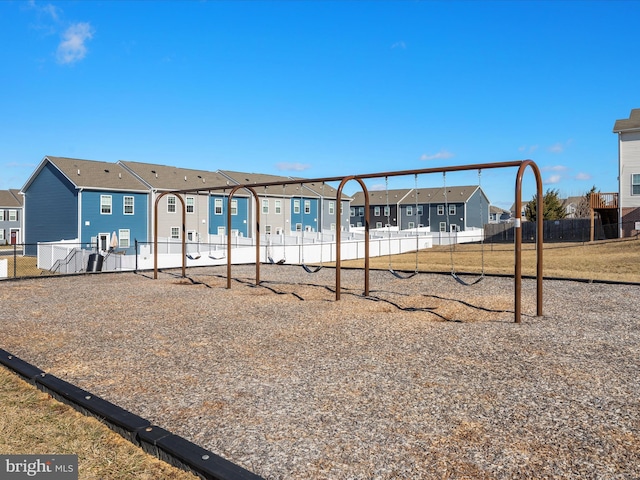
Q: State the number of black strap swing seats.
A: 6